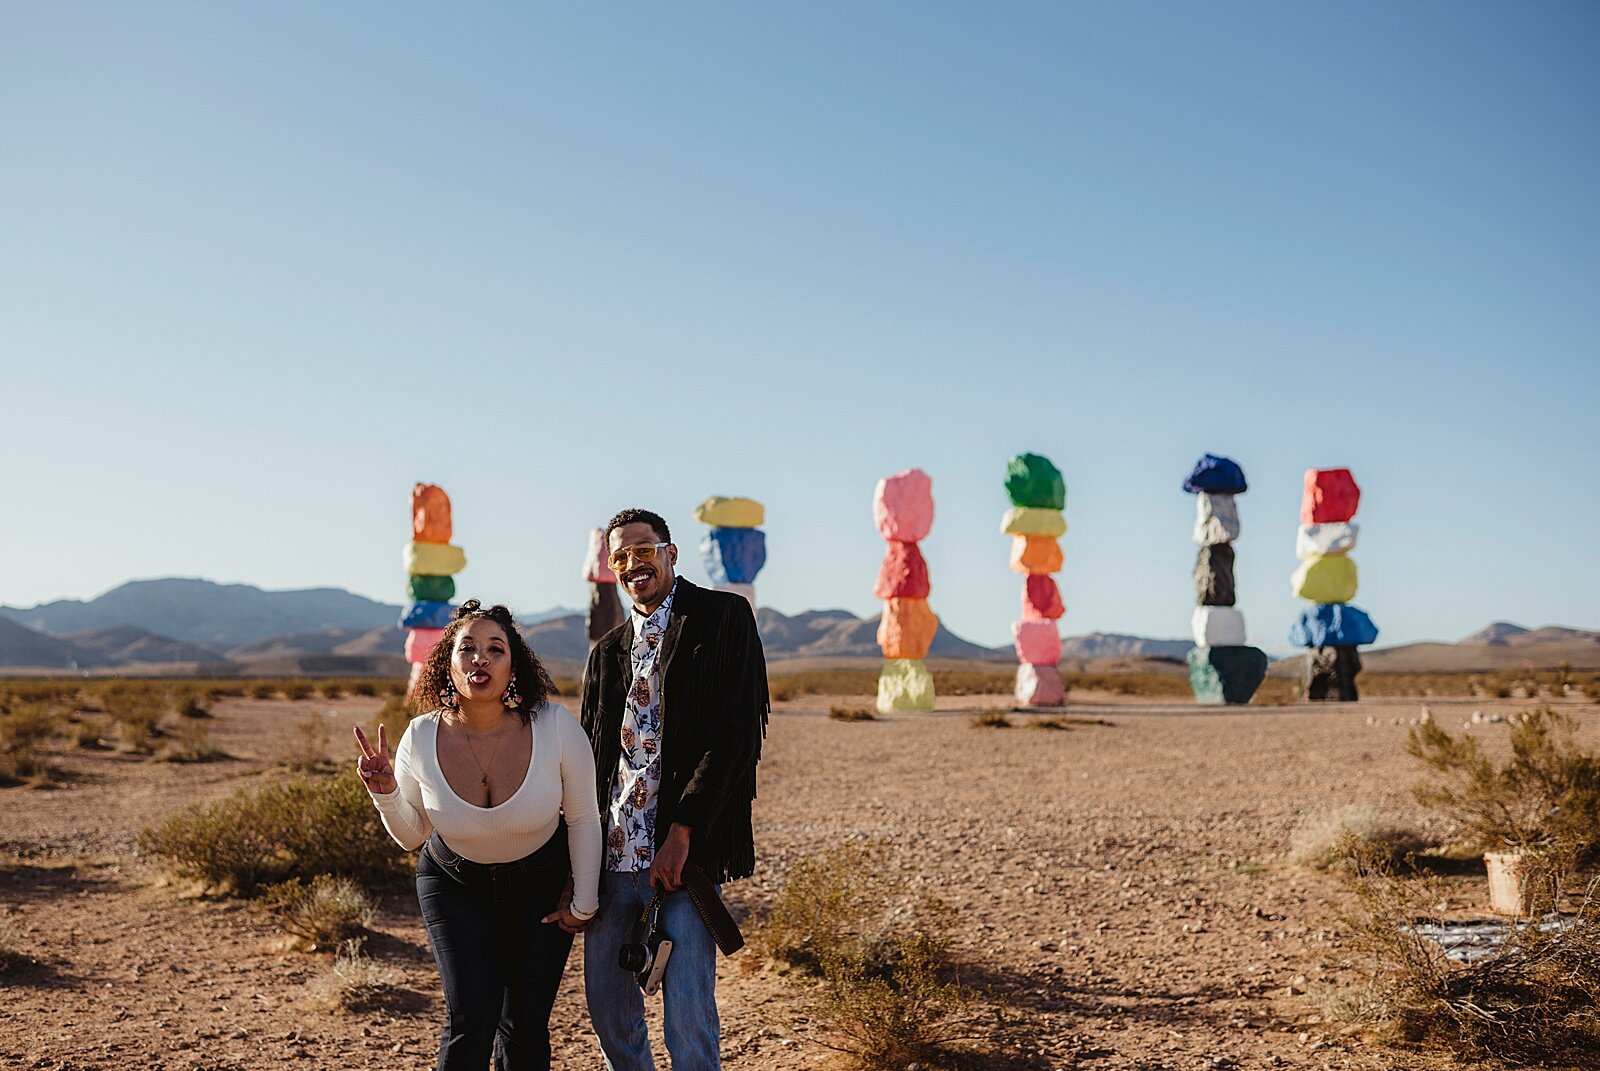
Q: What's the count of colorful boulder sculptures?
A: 7